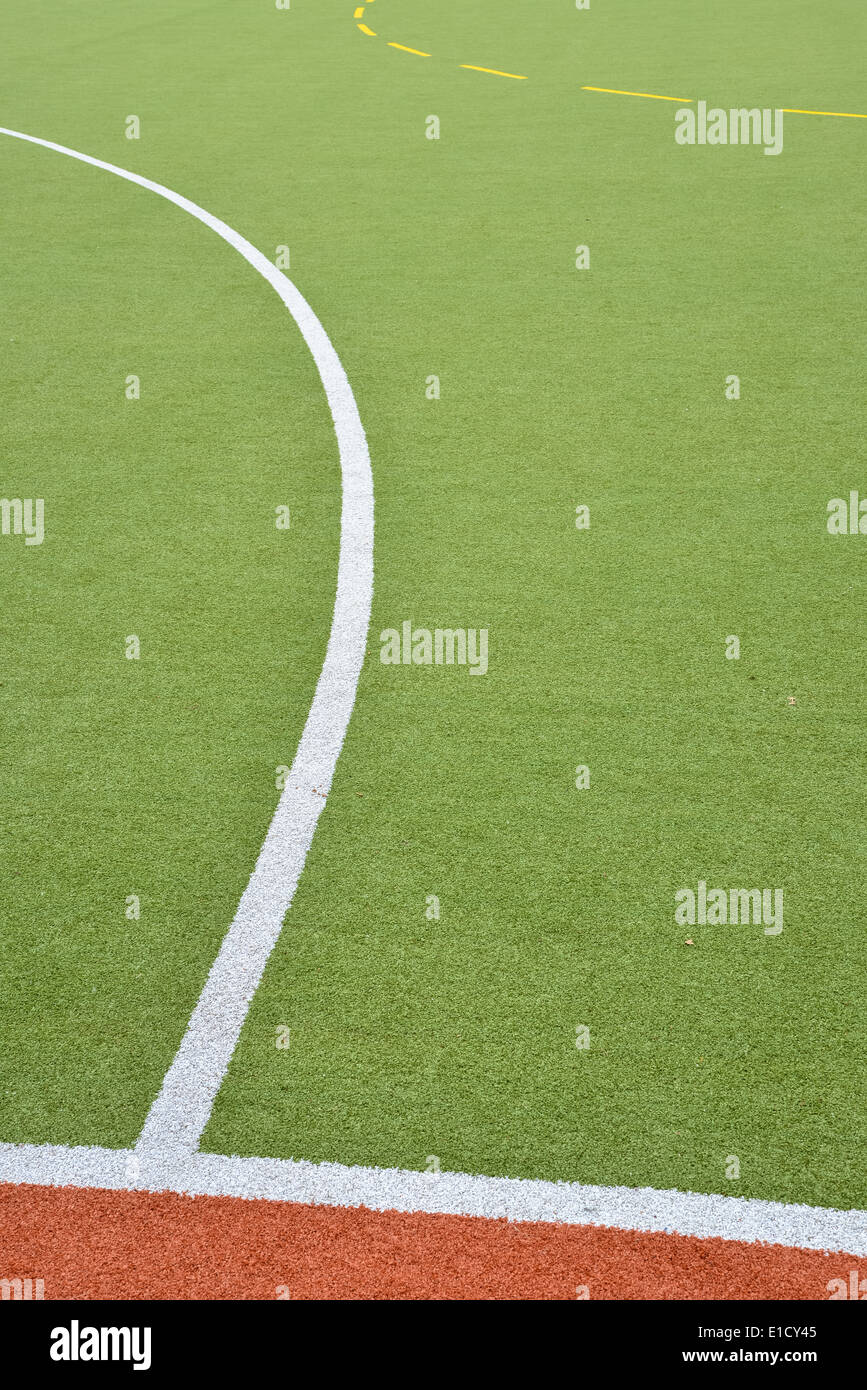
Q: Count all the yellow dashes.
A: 7